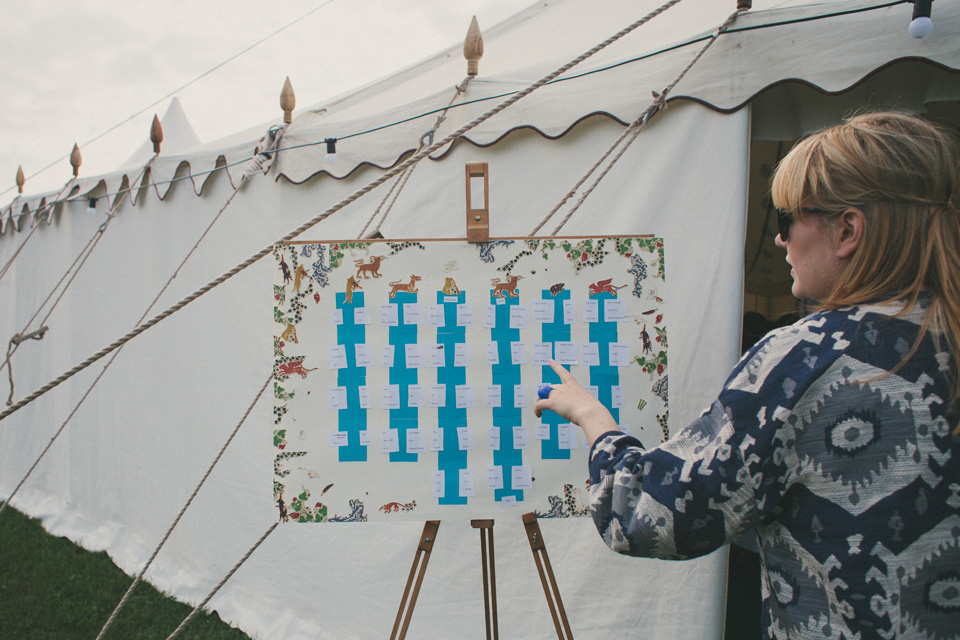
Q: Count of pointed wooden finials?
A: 5